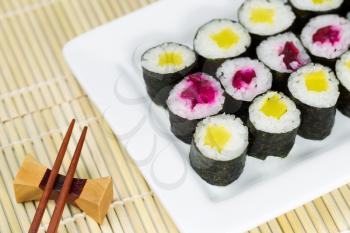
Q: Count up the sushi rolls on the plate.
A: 12